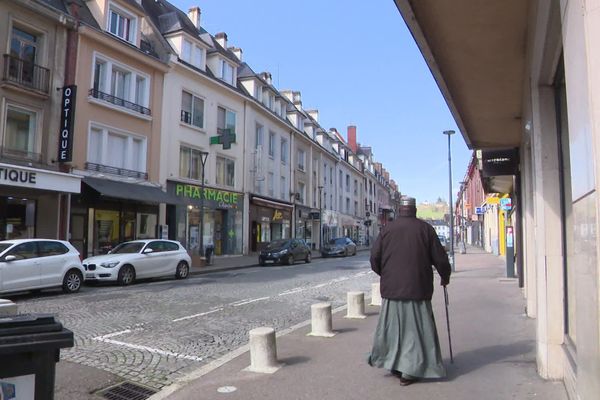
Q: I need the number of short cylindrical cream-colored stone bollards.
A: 4